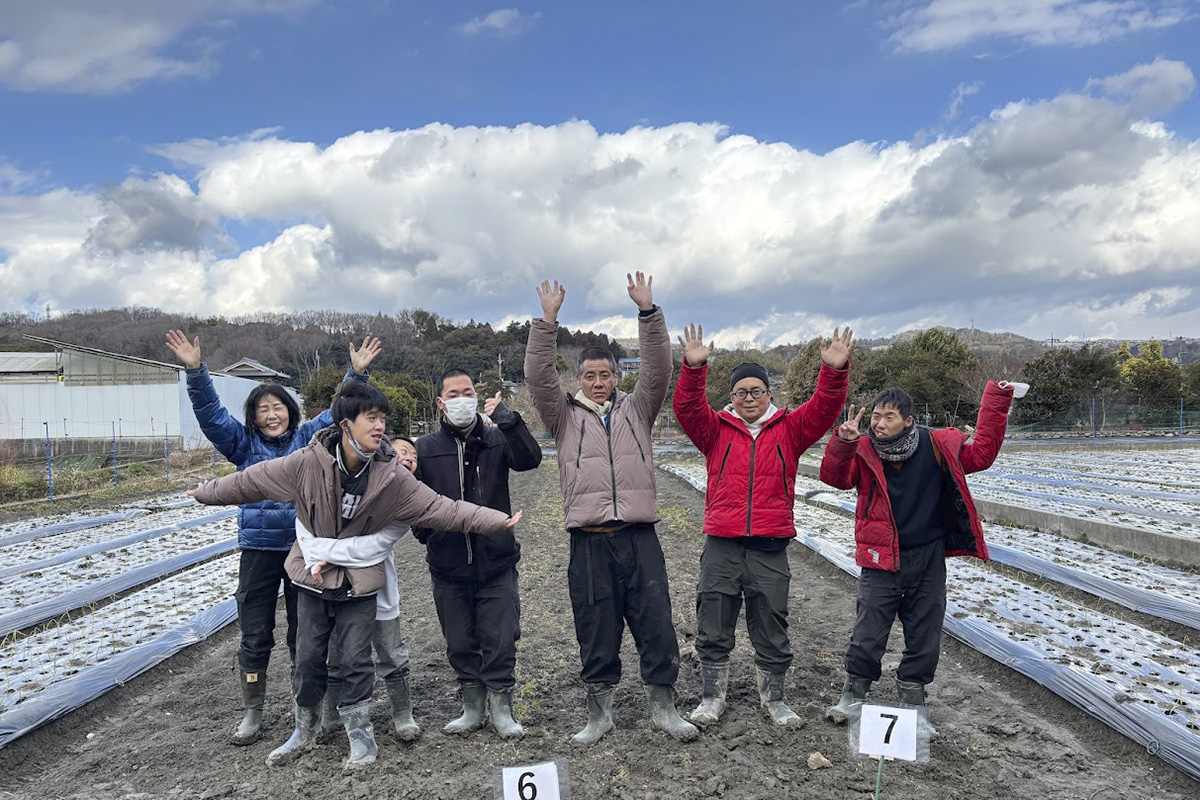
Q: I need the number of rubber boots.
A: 13